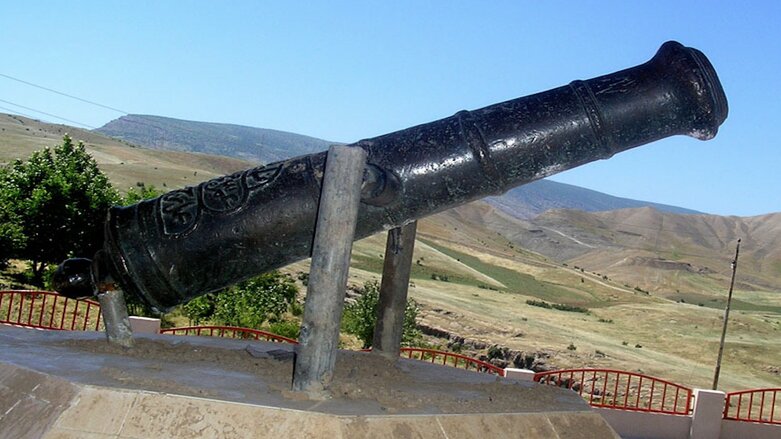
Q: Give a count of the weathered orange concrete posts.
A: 0